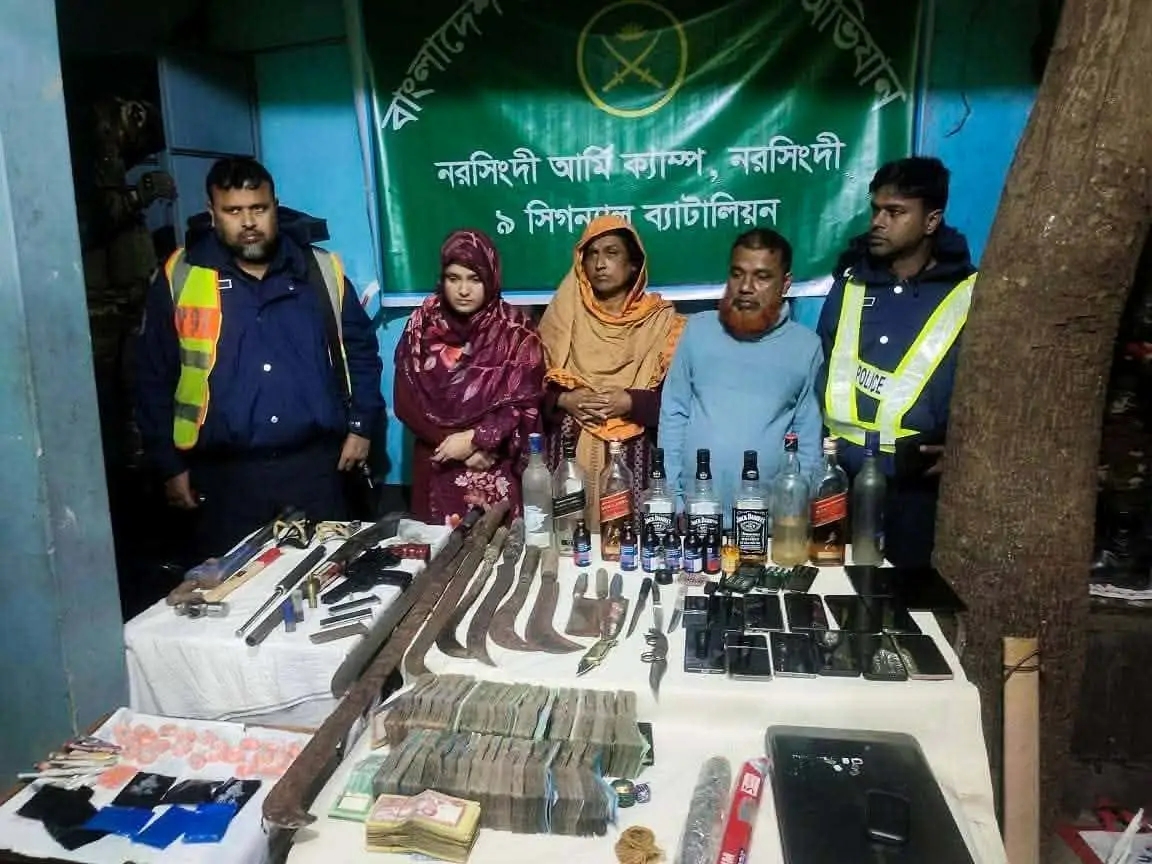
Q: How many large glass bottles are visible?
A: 9